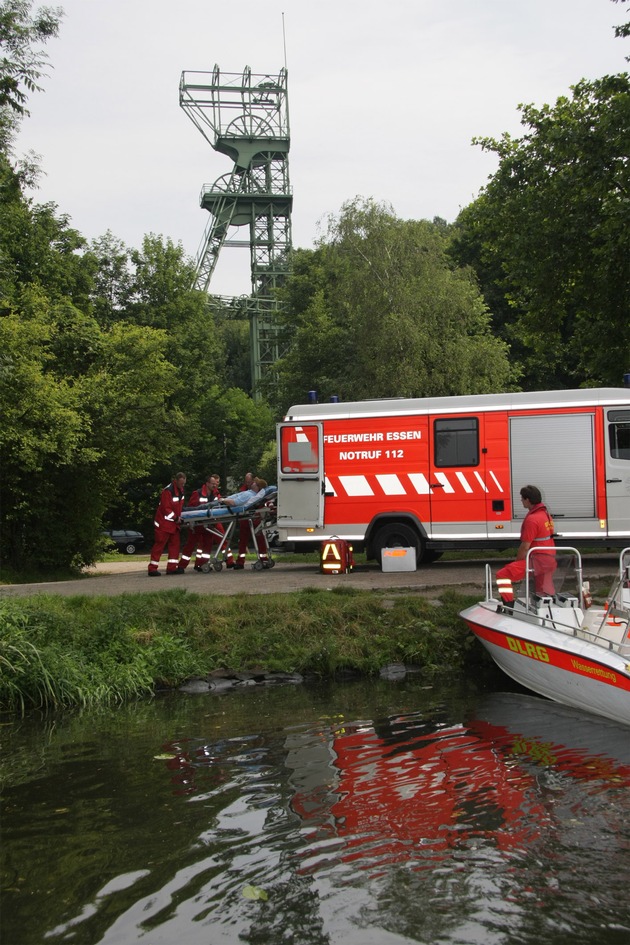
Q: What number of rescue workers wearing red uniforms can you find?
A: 5